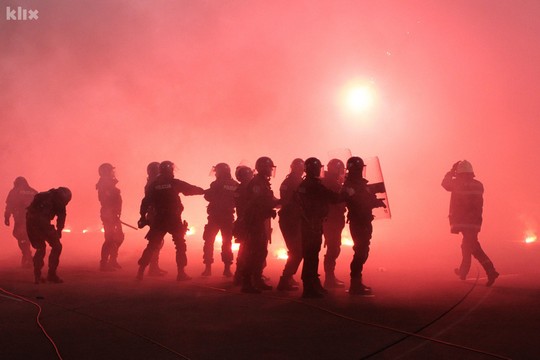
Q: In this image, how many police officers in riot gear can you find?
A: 12